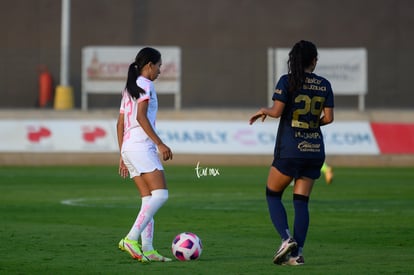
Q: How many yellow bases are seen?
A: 1